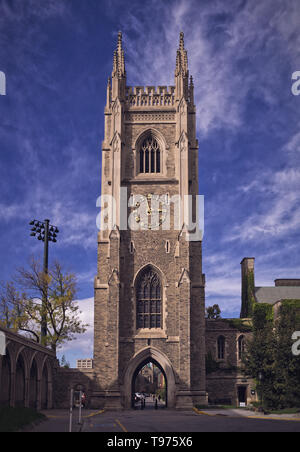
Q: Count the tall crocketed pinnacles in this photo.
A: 2